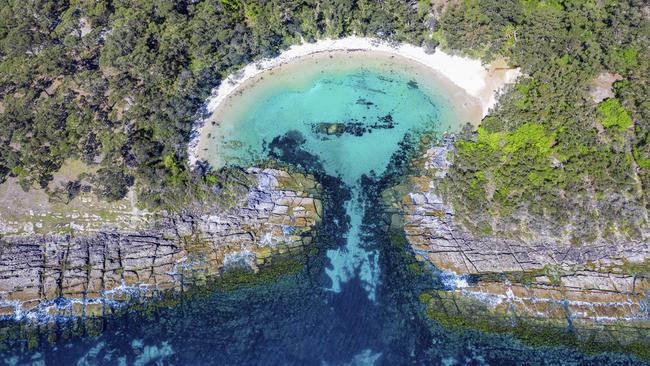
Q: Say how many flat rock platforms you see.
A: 2